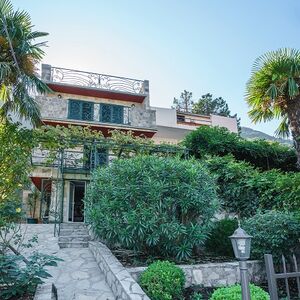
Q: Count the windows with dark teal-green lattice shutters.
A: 2